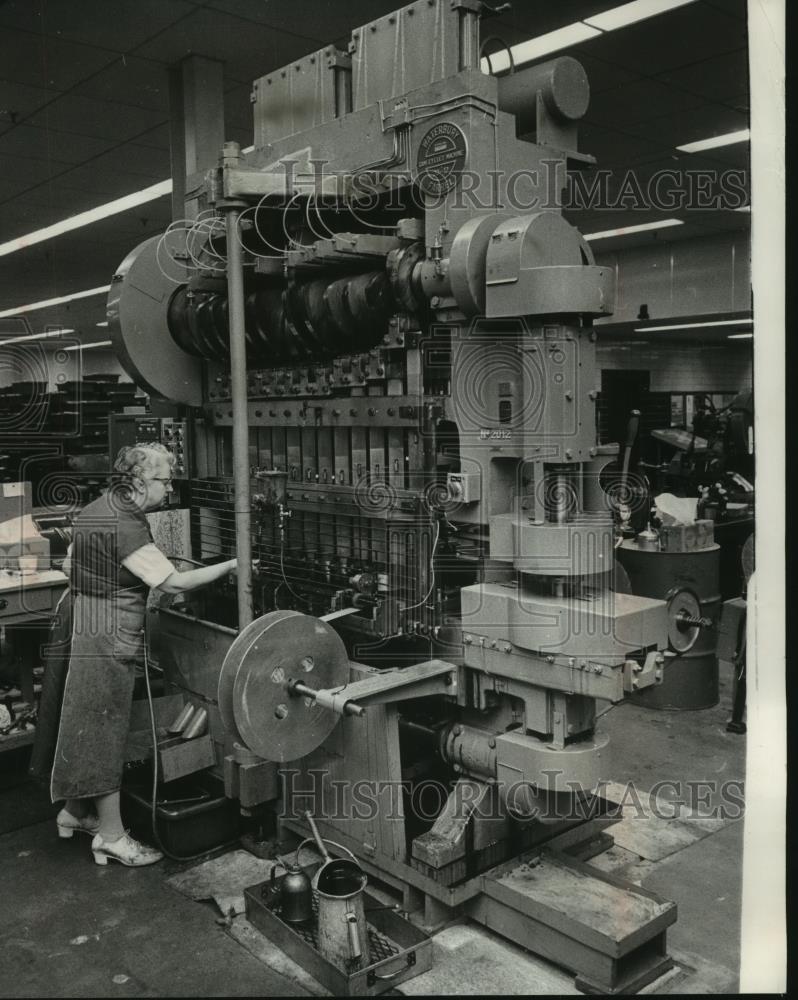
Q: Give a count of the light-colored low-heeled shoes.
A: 2